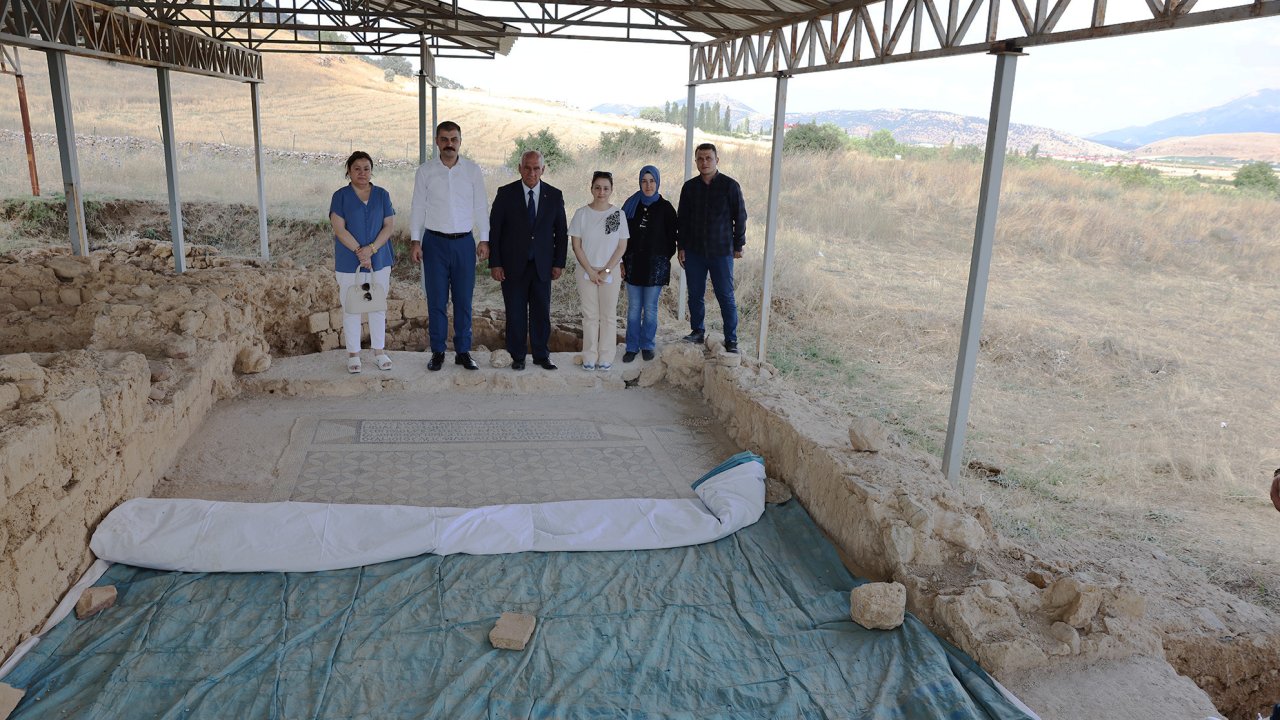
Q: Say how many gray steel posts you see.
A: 8